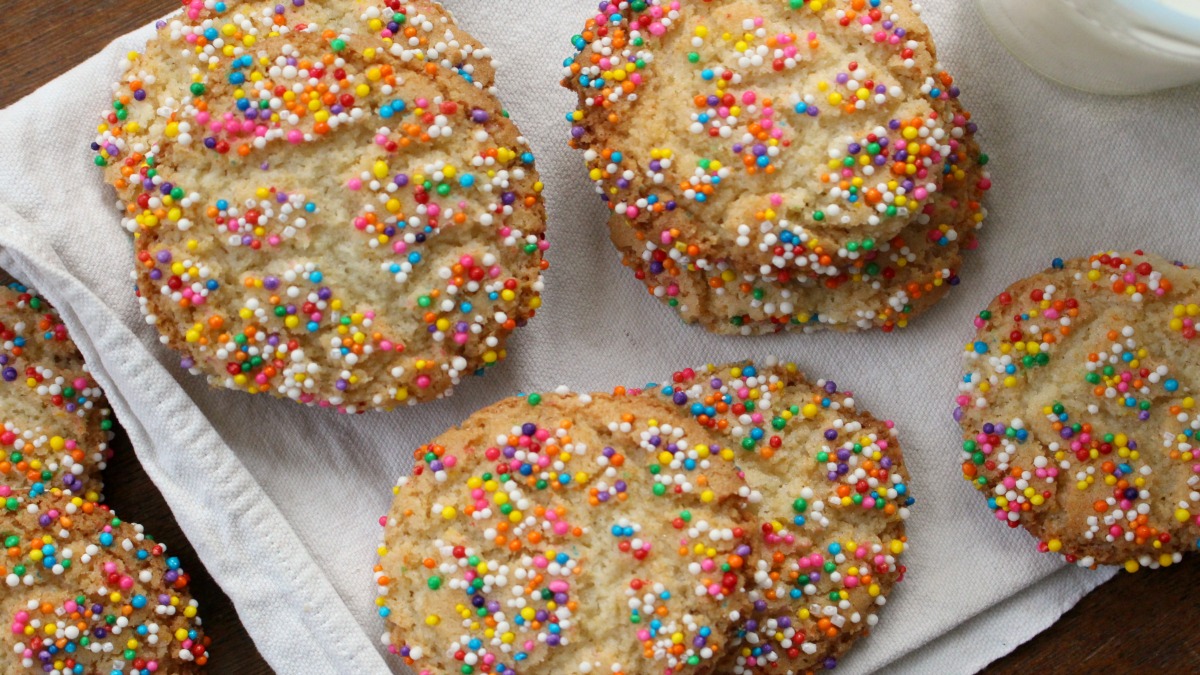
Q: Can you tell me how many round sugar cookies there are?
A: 9